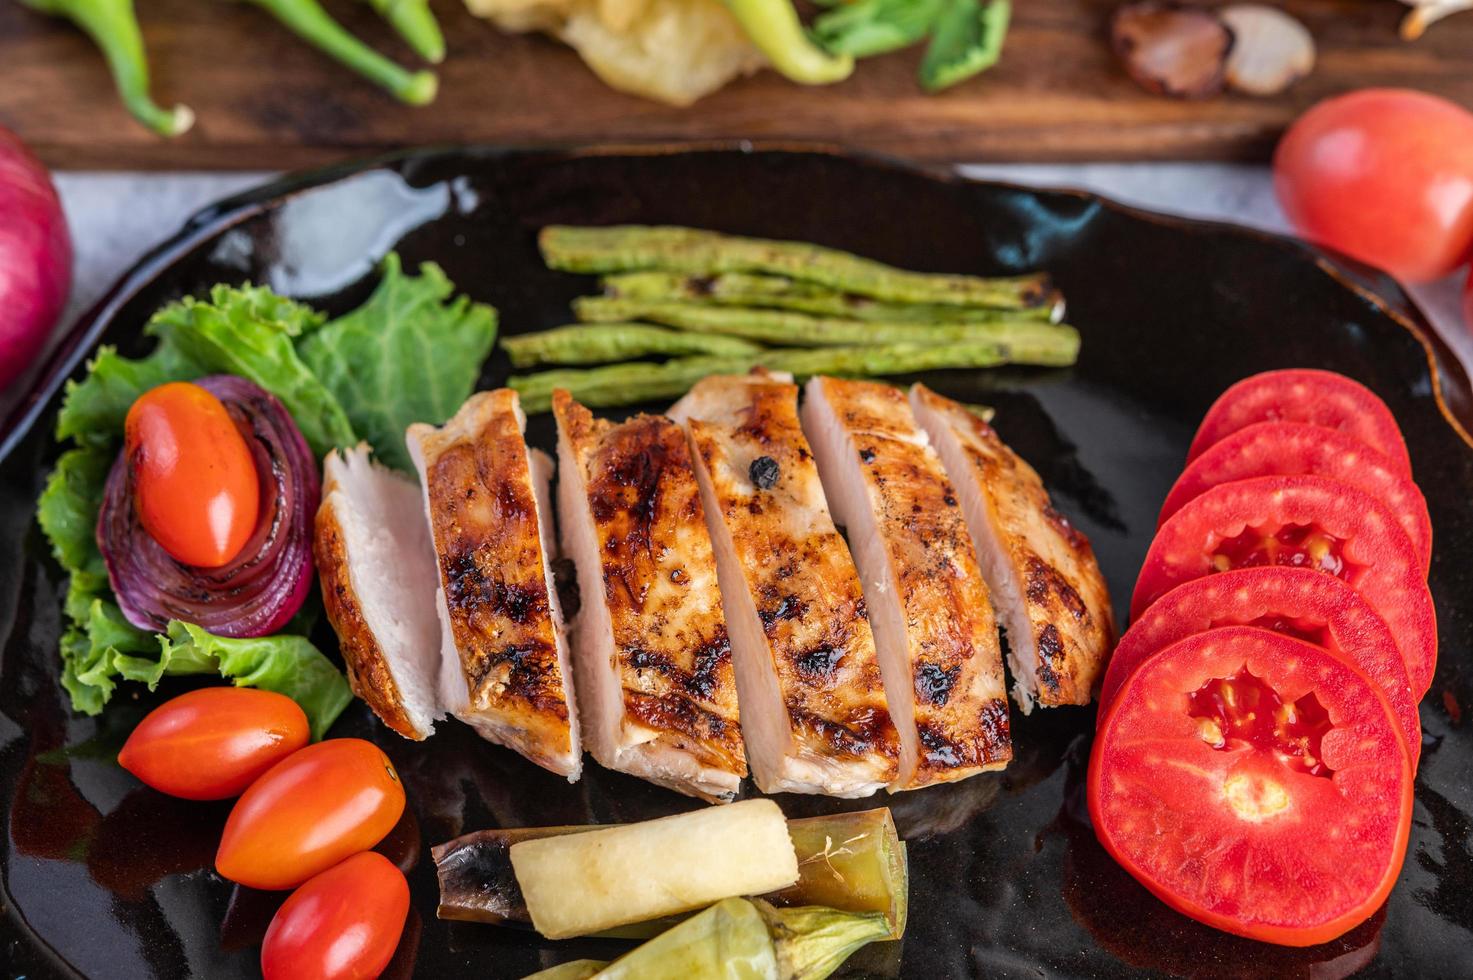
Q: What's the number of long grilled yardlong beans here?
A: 5